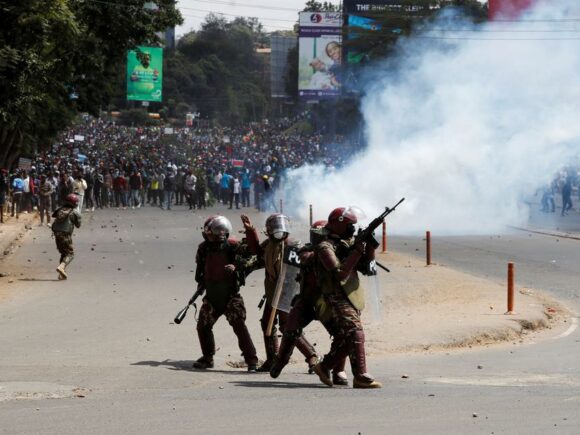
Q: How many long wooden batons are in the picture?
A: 1